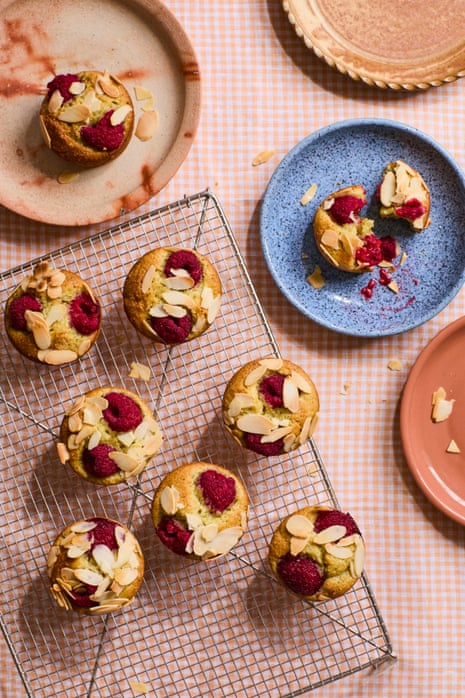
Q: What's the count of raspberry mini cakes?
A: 9